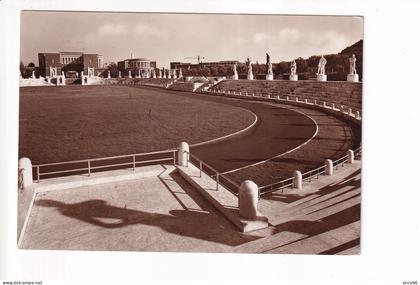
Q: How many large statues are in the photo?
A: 6